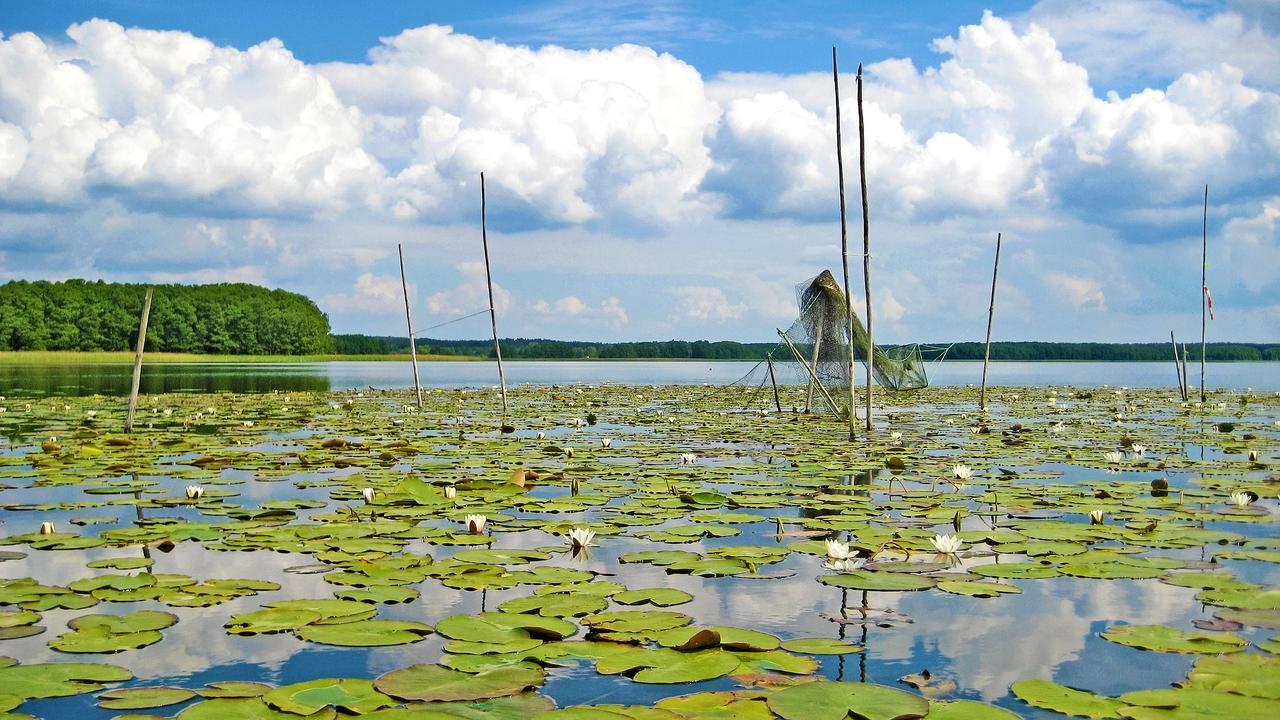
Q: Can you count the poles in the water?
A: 12